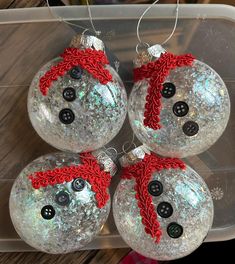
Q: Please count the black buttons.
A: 12